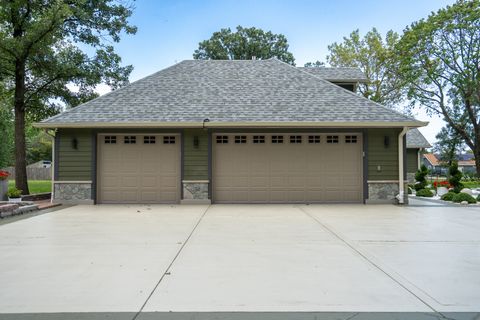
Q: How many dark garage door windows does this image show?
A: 12